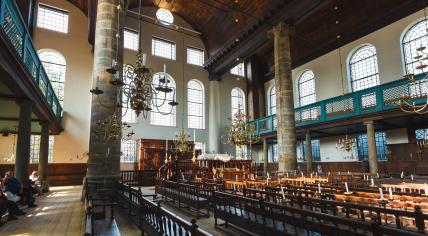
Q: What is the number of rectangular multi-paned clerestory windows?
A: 5